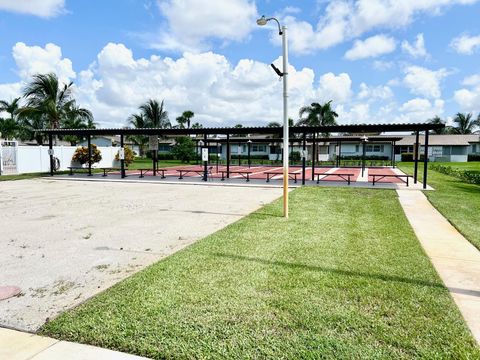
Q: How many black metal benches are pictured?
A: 8